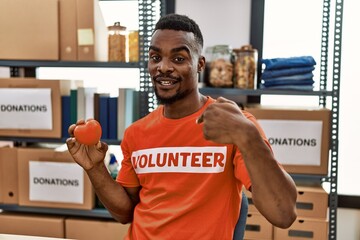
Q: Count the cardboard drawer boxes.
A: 4